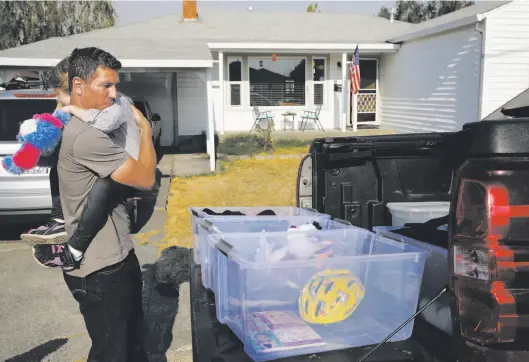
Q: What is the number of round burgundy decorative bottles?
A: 0